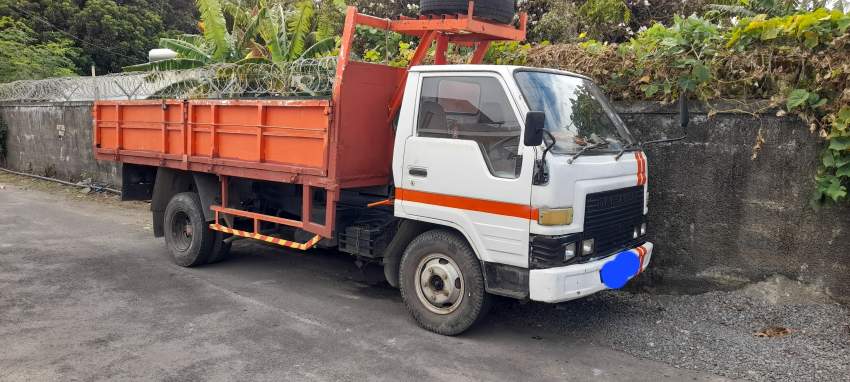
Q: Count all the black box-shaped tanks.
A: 1